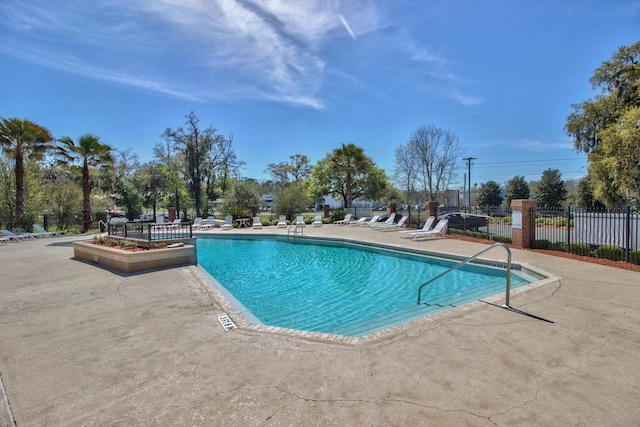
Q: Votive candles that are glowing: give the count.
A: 0